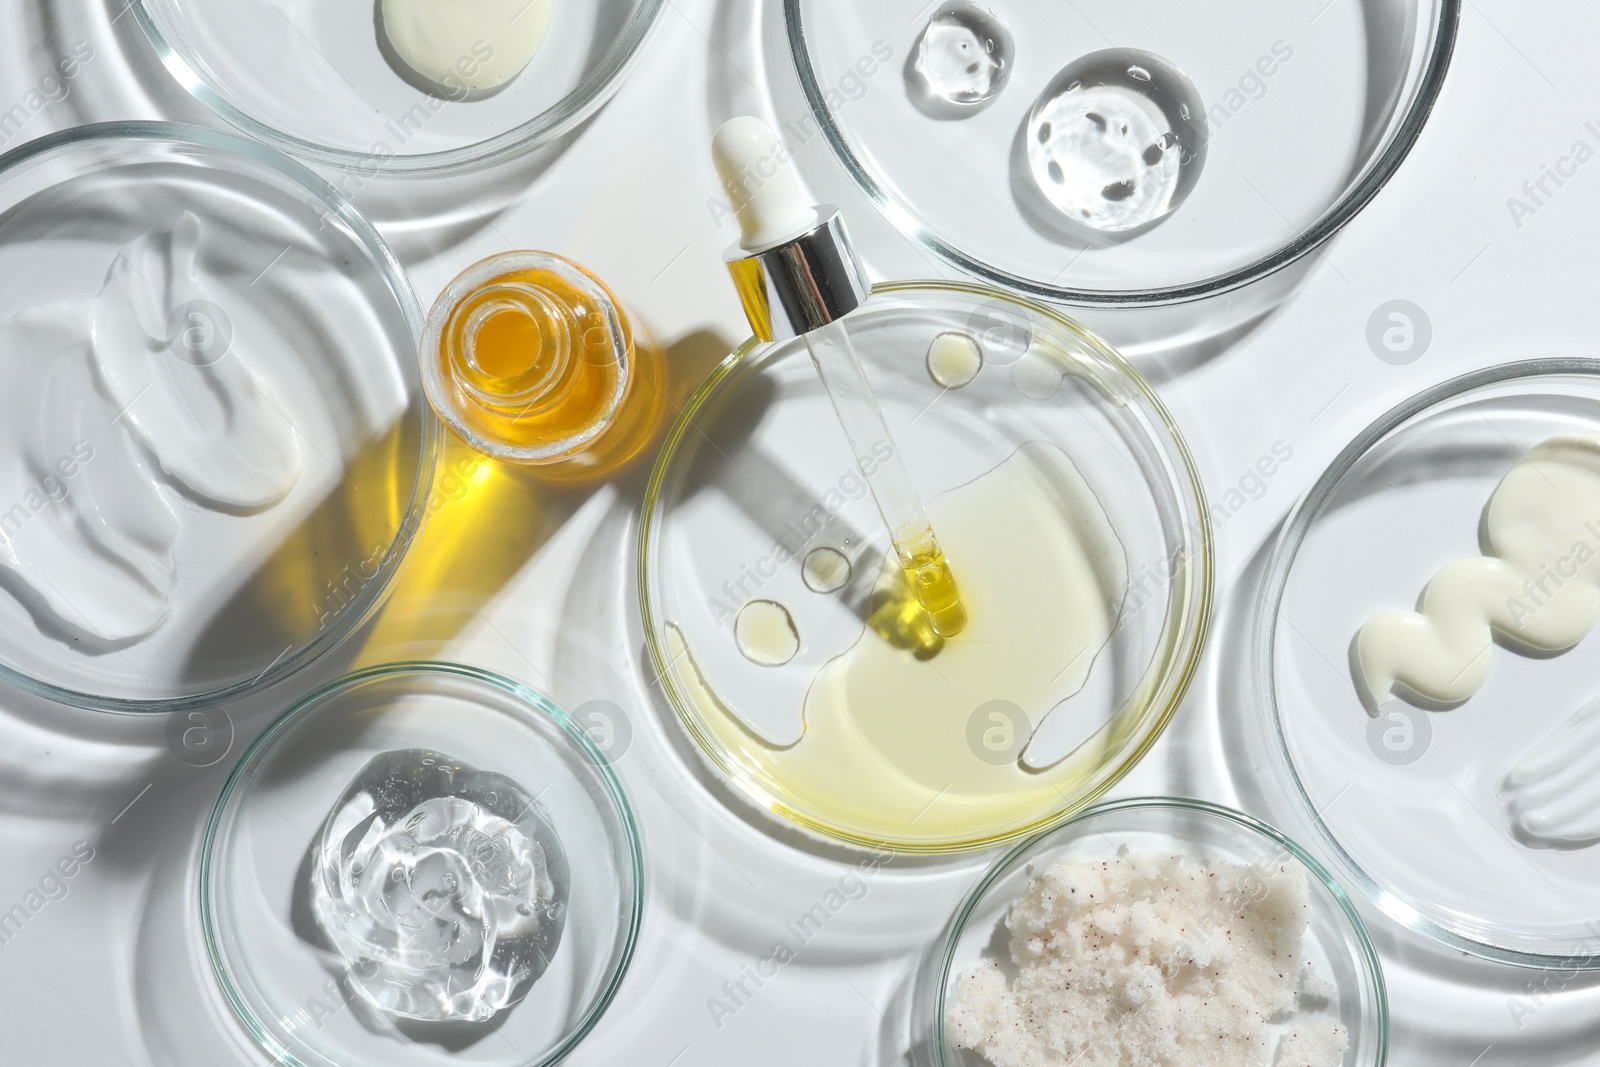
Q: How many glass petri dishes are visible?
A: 7